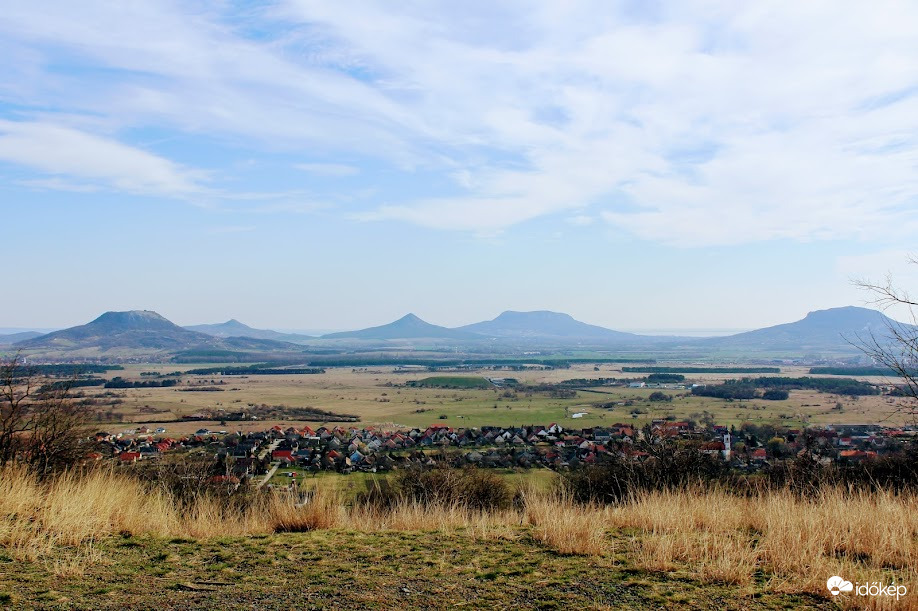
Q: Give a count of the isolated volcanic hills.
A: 5